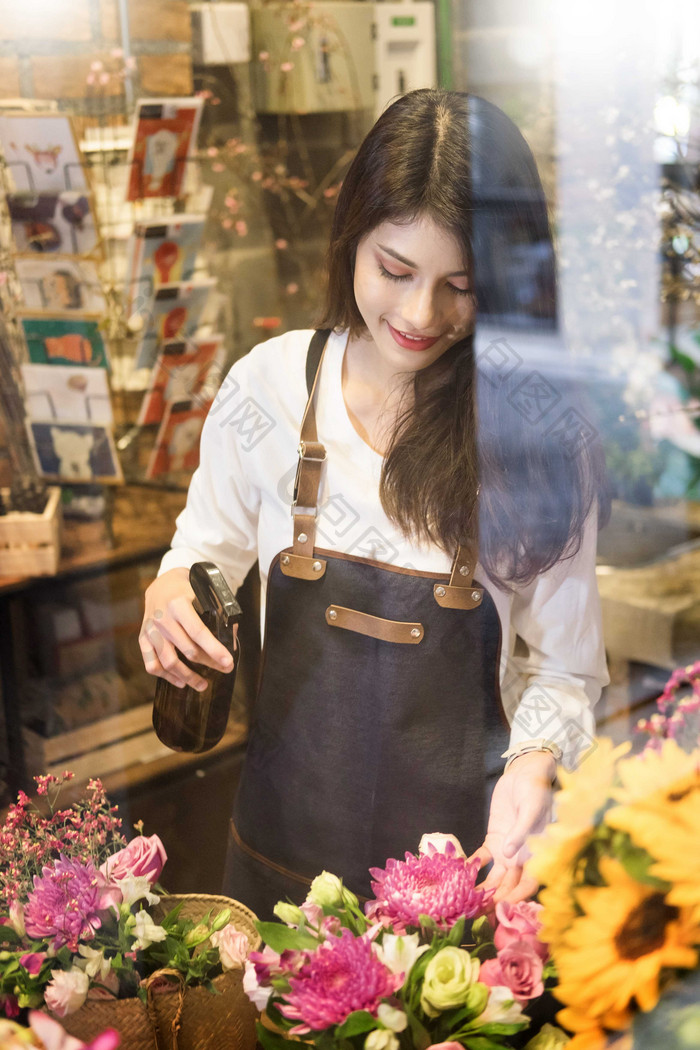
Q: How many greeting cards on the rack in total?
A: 11